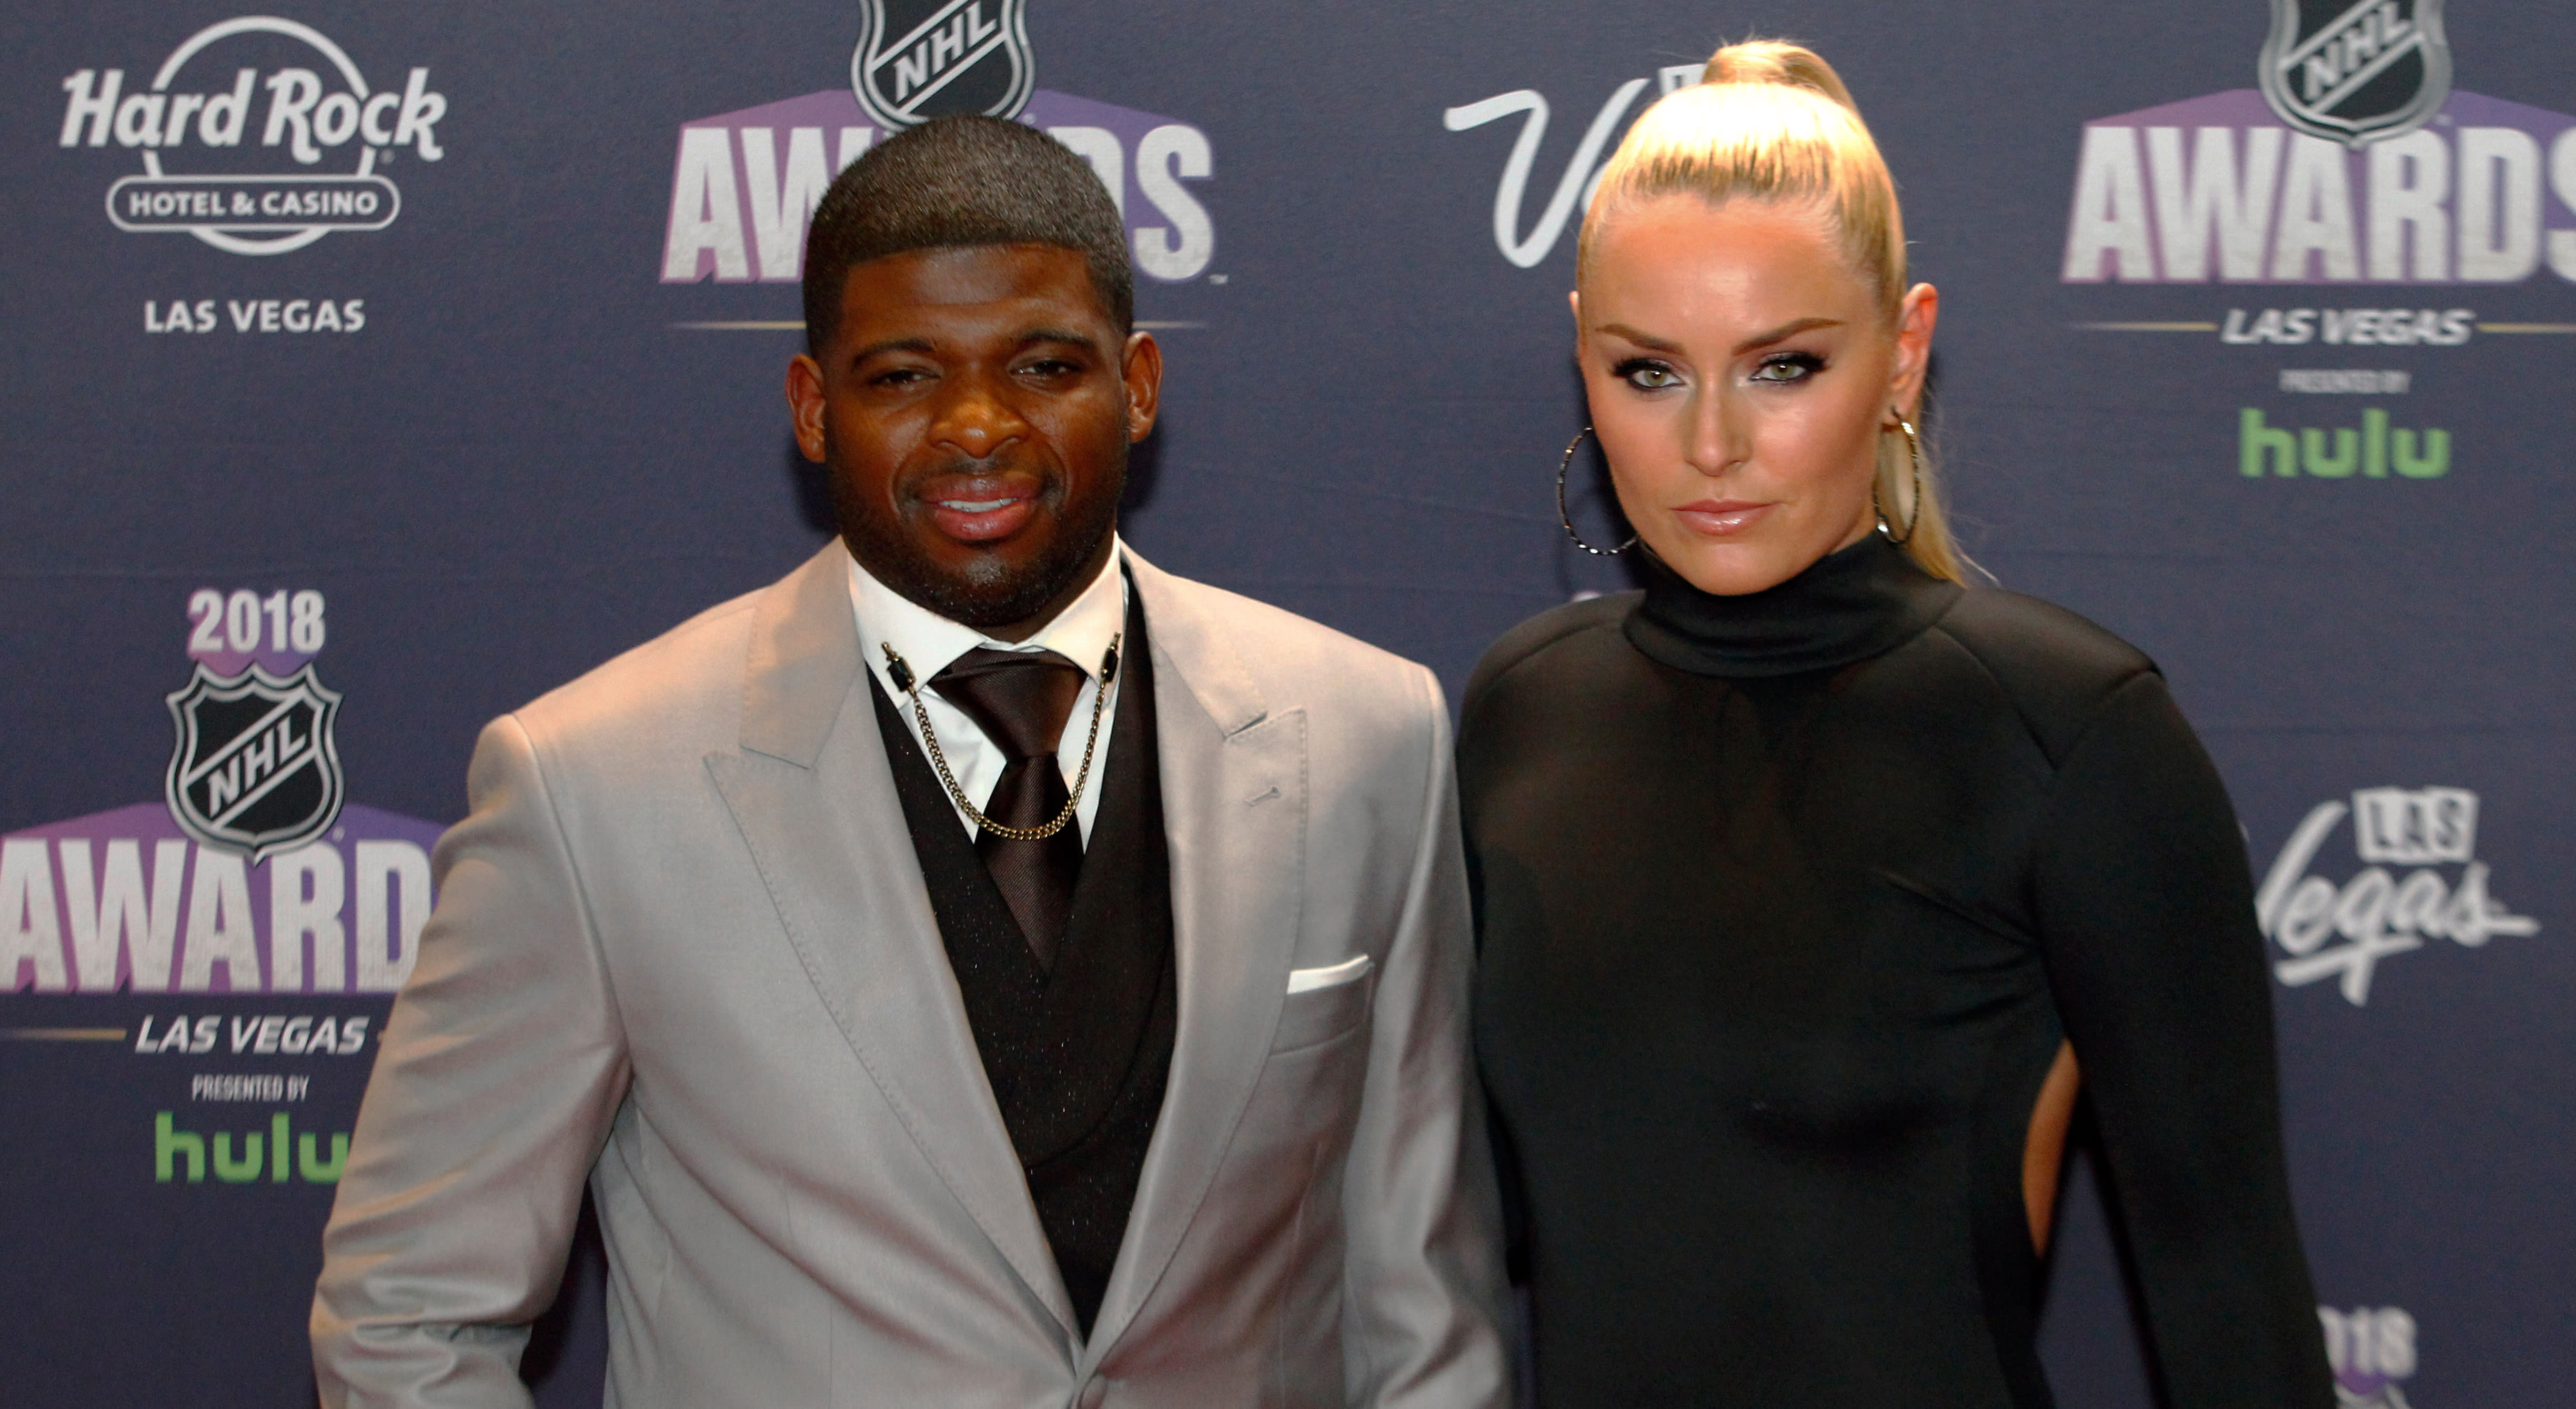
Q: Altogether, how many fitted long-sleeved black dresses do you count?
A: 1